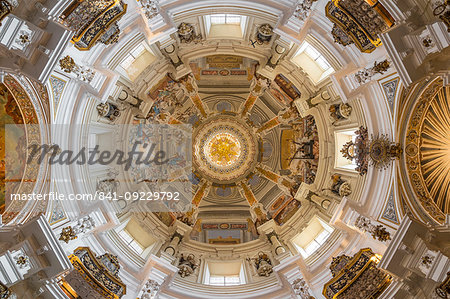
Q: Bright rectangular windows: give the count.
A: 8